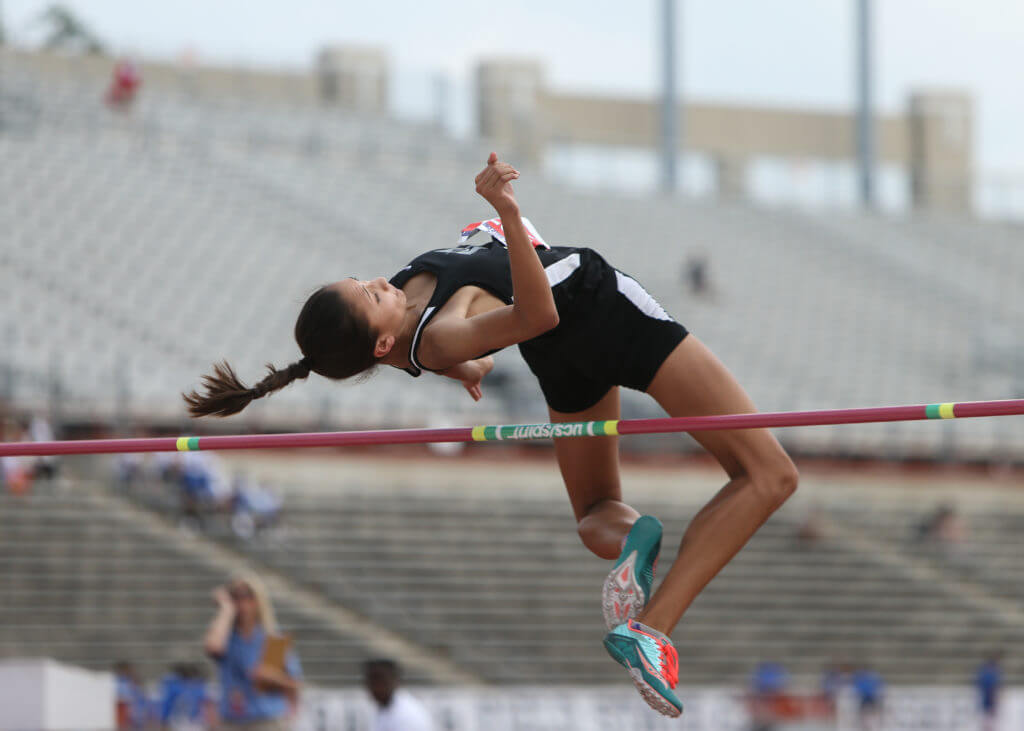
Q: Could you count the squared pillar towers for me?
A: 3